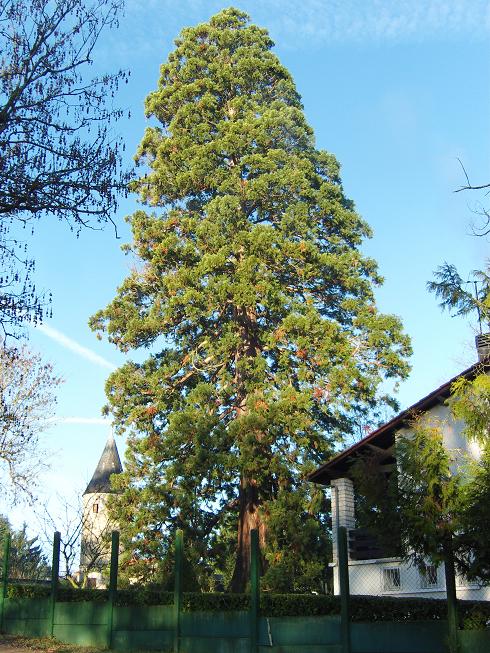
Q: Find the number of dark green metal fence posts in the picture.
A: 7